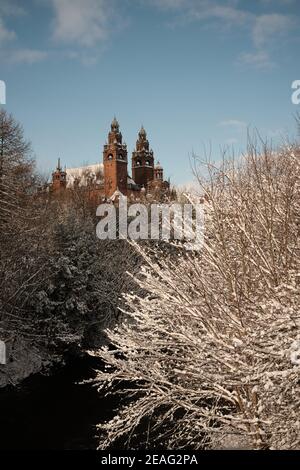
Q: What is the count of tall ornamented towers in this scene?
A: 2